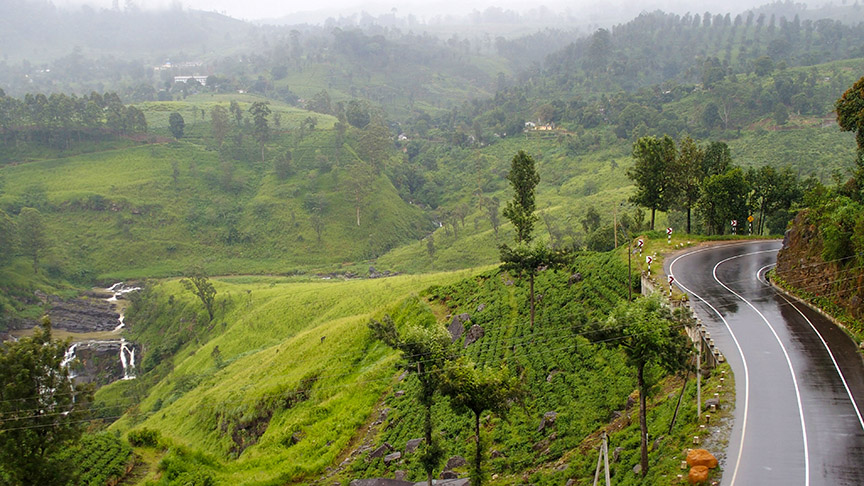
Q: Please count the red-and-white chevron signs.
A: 5